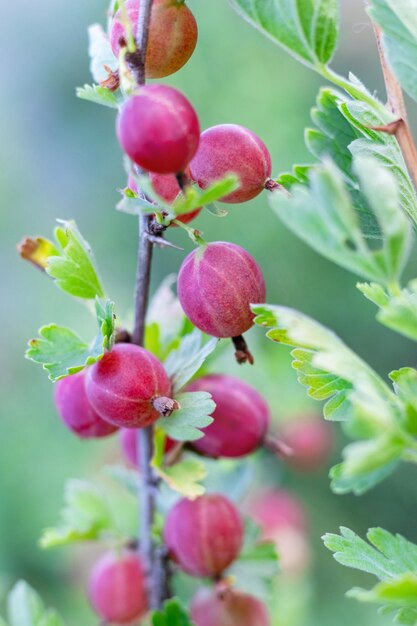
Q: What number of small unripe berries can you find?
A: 0